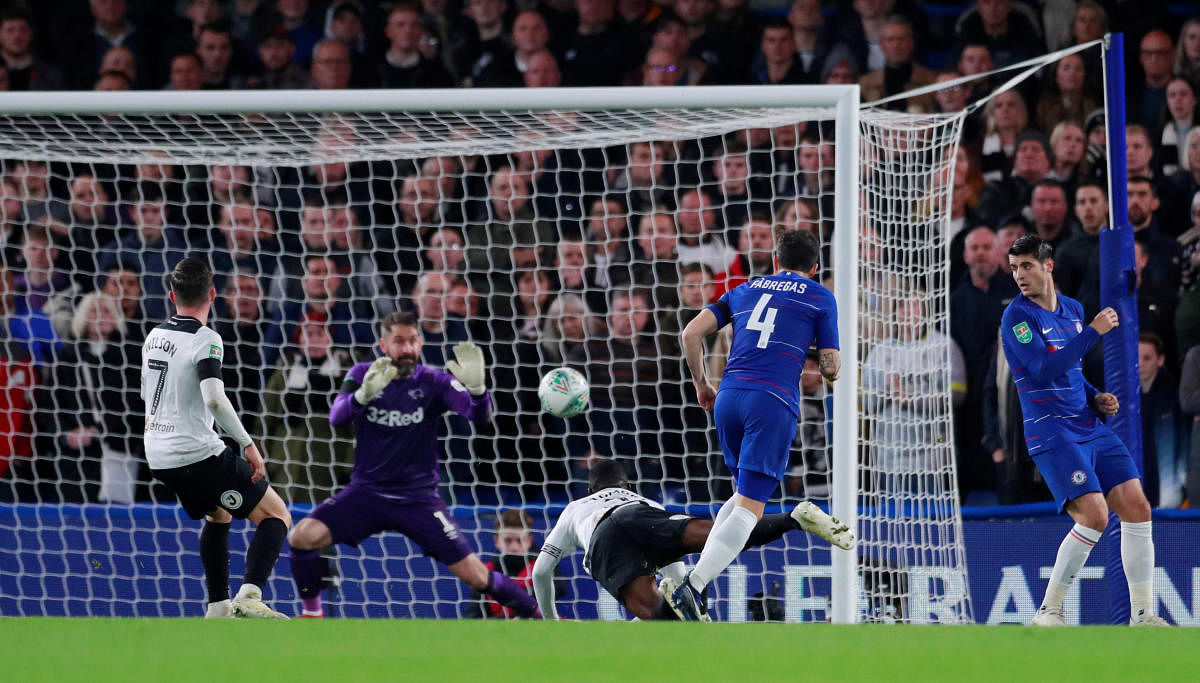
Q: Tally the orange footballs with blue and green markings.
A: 0